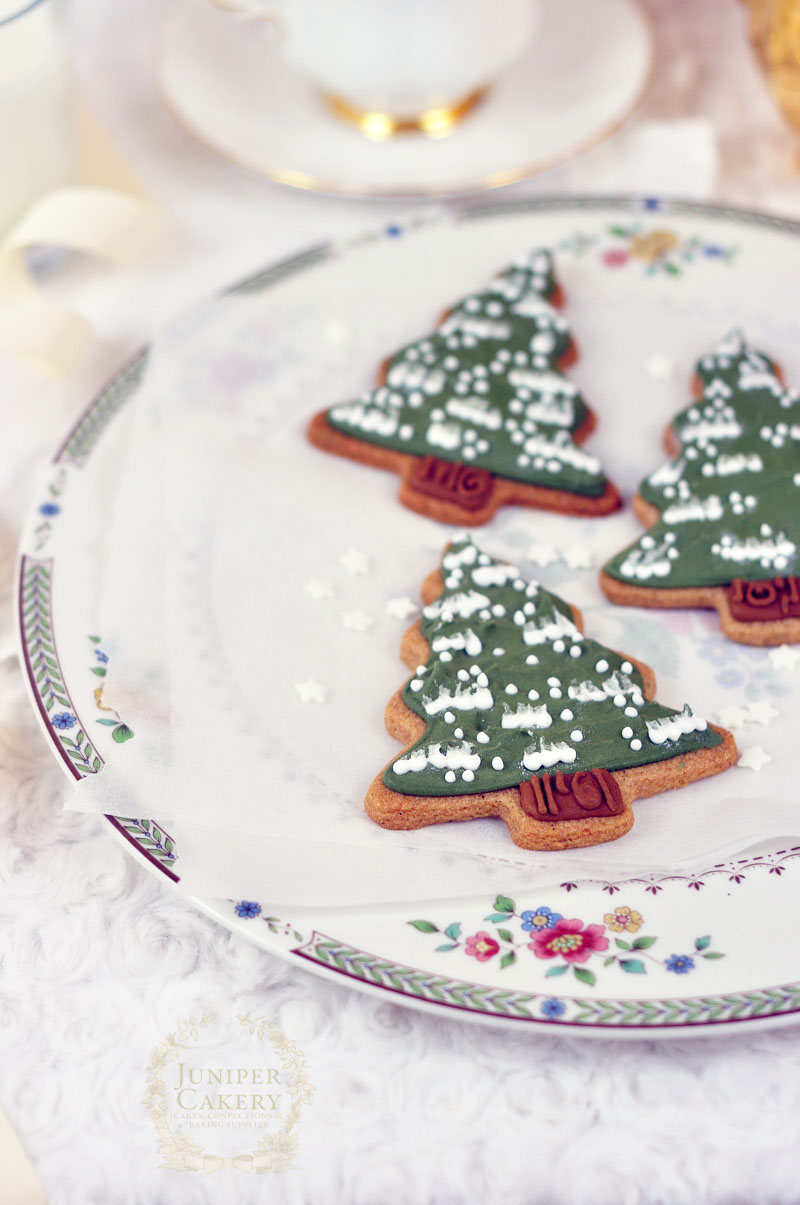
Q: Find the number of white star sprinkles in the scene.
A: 13